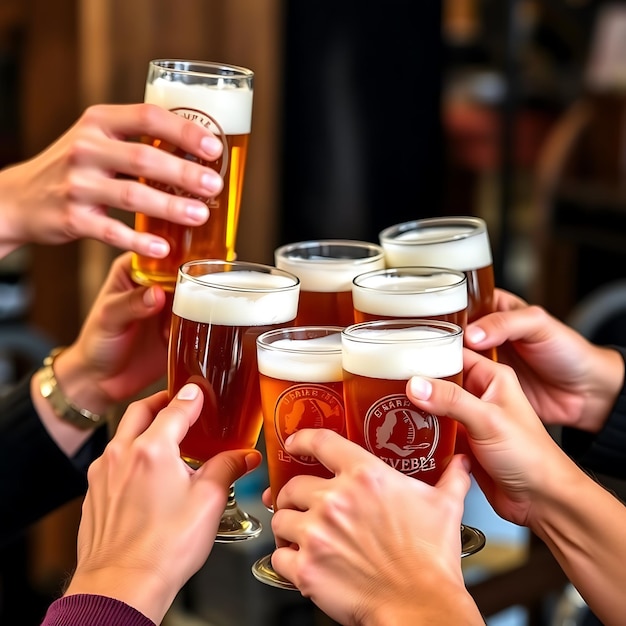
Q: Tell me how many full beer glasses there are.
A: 7